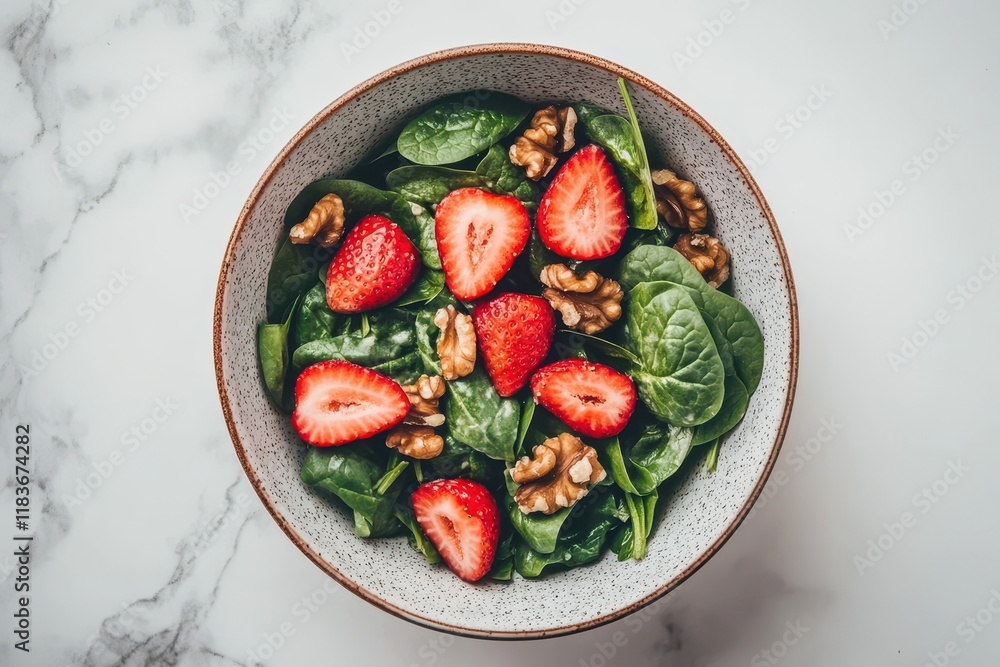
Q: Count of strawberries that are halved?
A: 5